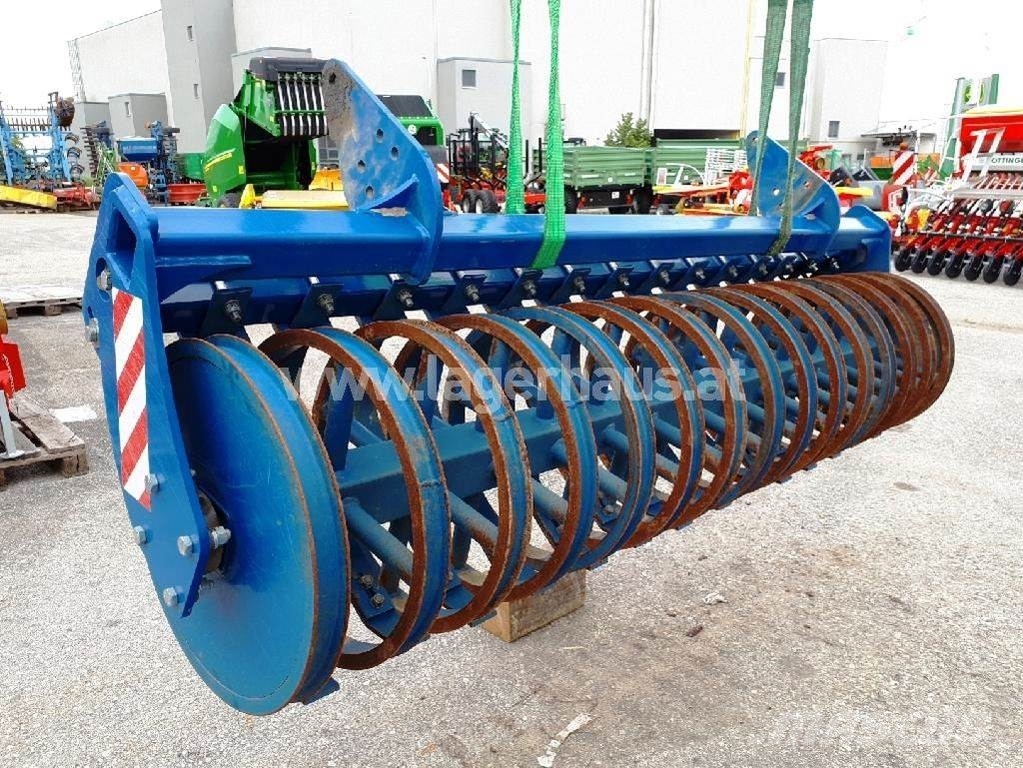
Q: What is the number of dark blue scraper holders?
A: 14